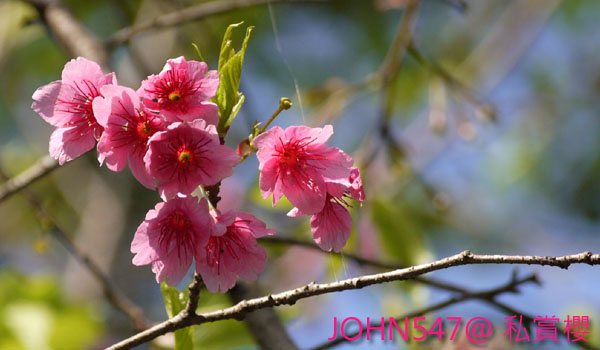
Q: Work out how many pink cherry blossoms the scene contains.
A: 8